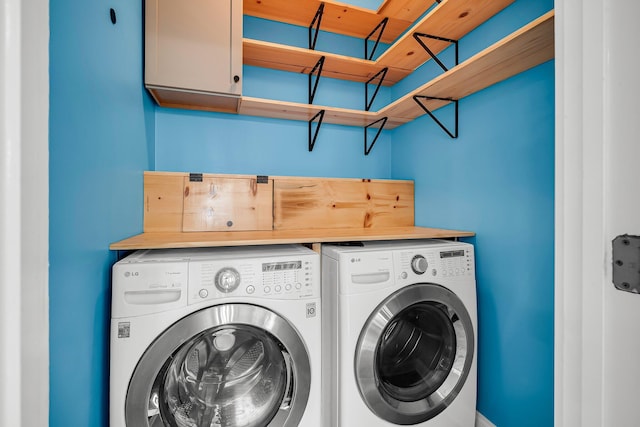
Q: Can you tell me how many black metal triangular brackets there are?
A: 8